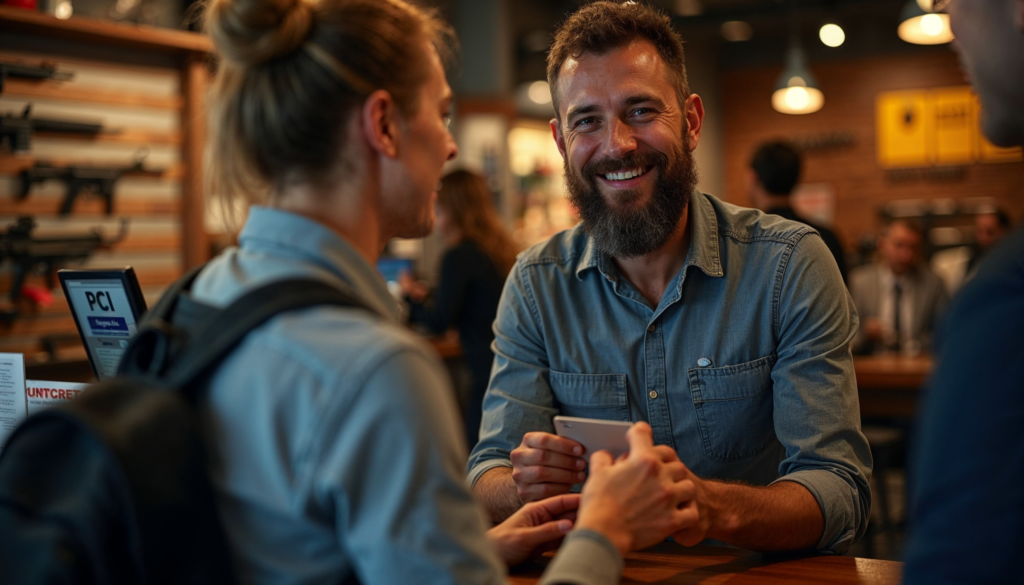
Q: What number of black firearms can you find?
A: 4